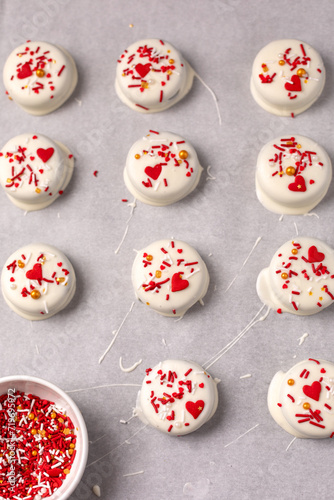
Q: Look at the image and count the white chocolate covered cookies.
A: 11